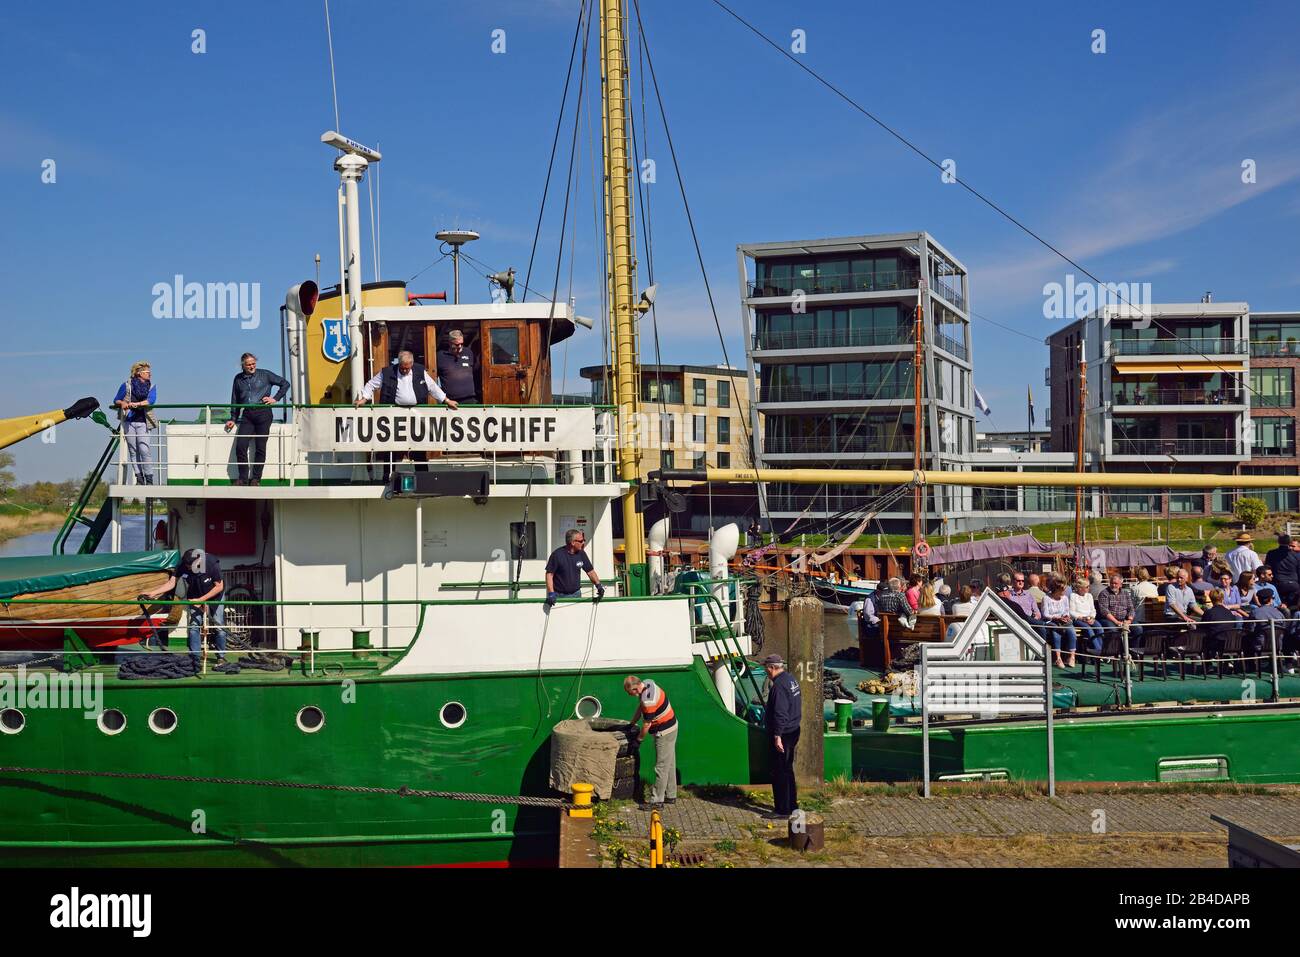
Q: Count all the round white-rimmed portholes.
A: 6